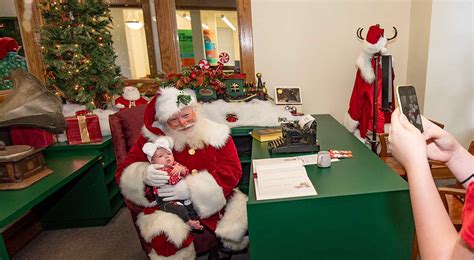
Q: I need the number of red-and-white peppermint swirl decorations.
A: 2